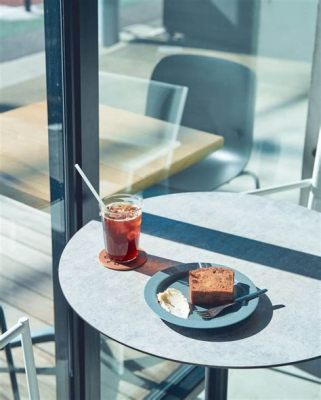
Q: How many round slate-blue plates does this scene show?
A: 1